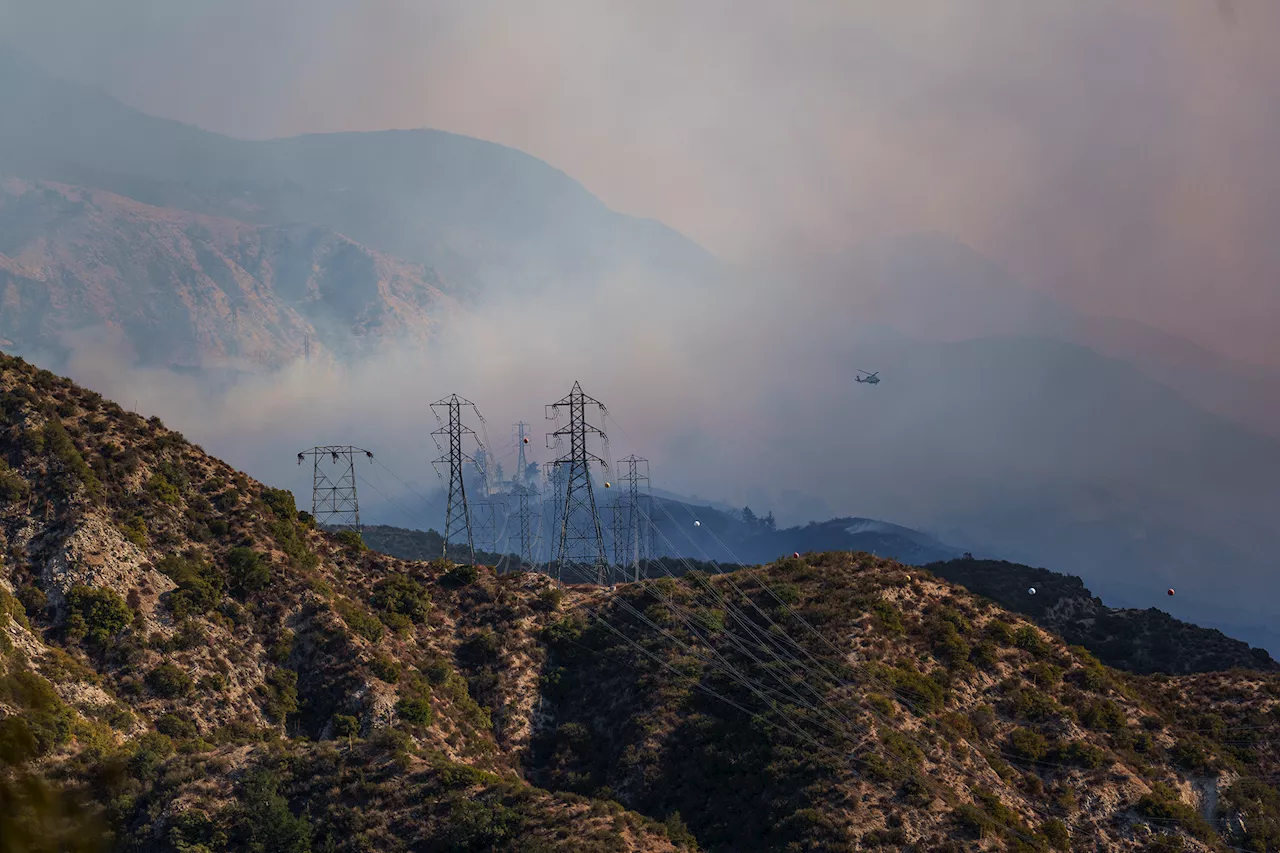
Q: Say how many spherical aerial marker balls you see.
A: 7